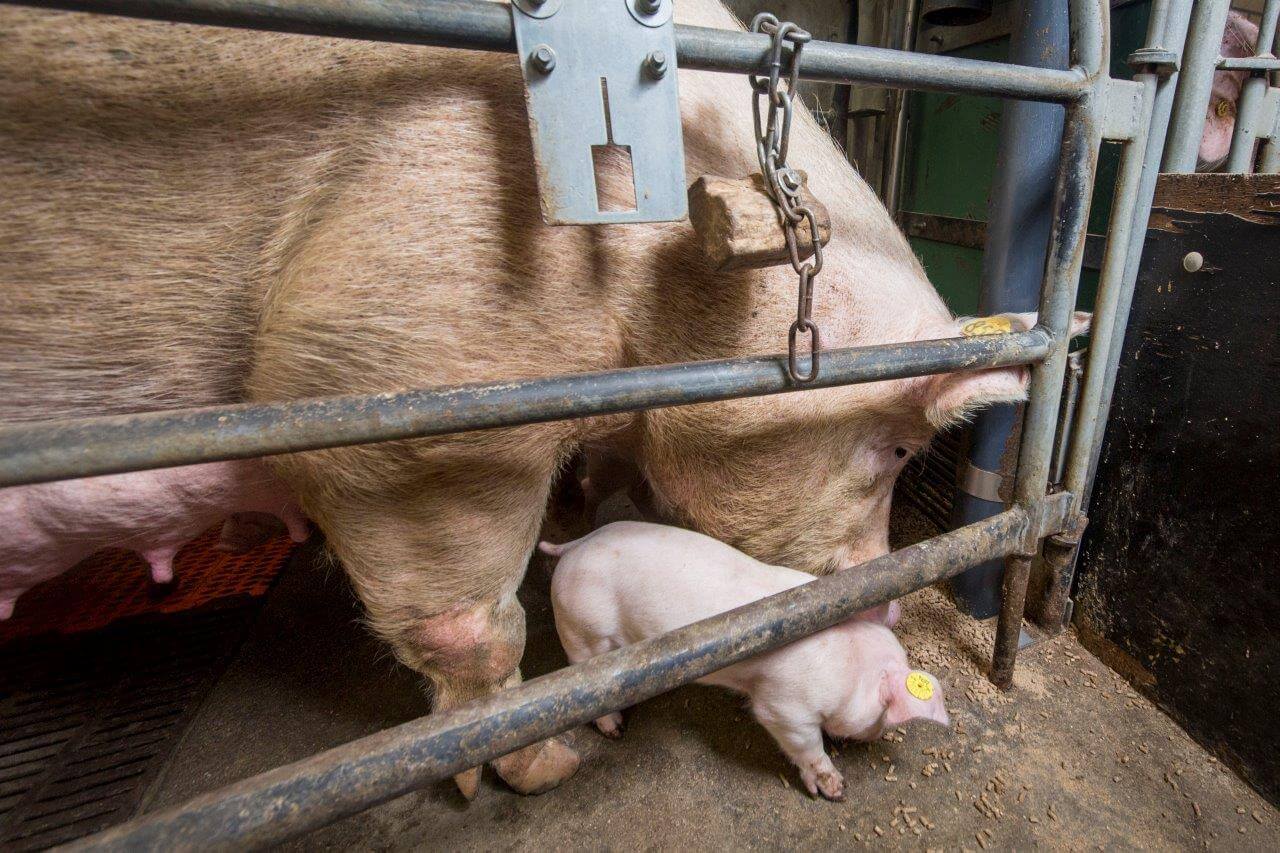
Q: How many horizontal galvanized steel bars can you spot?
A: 3